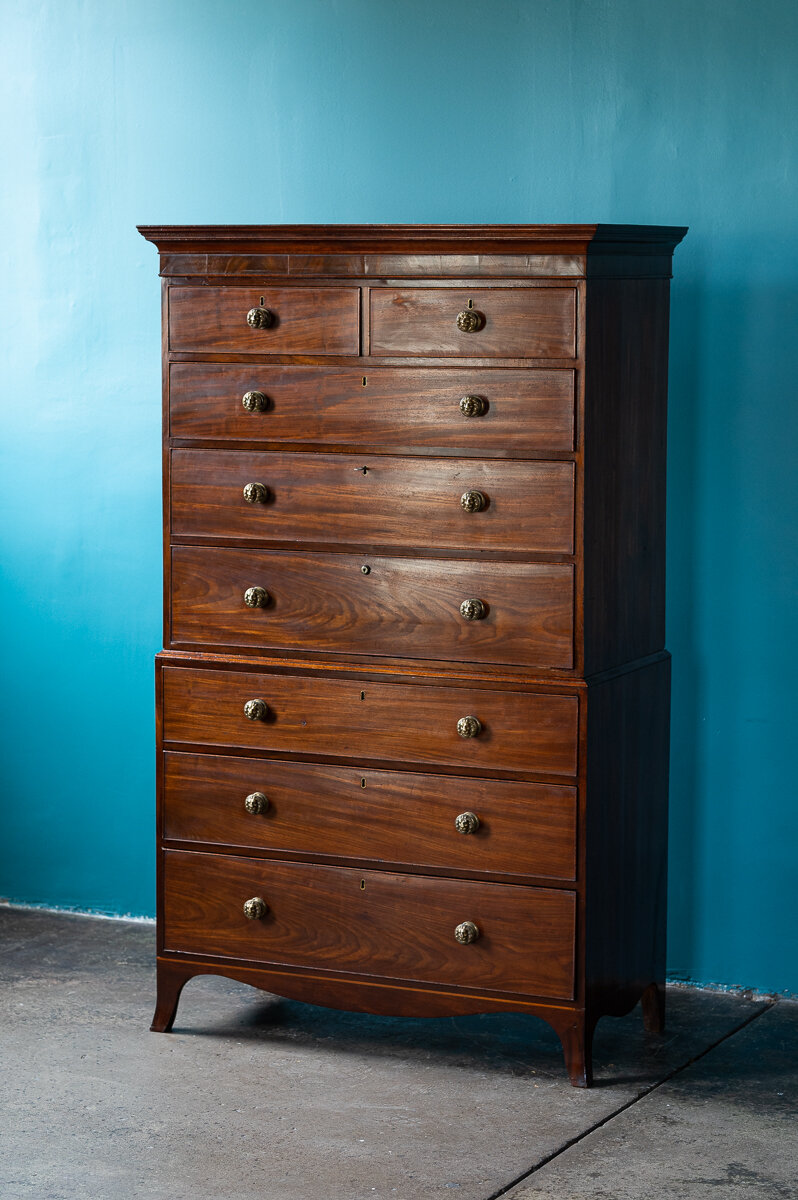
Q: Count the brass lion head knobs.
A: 14